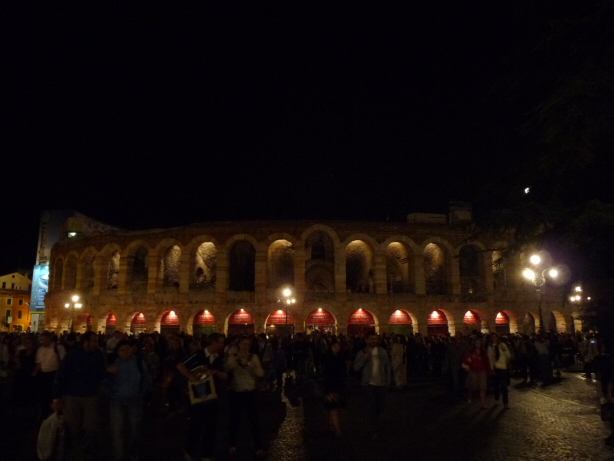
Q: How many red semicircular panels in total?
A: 13